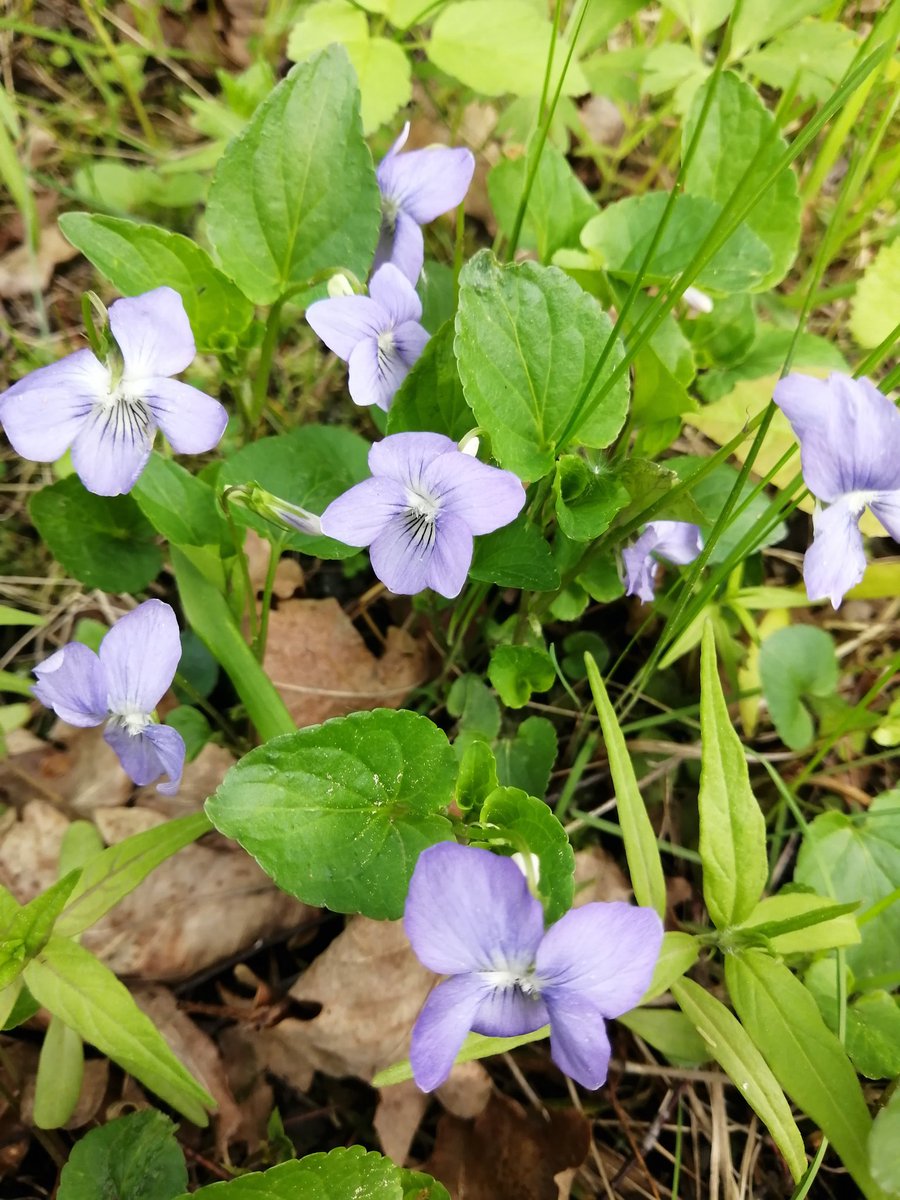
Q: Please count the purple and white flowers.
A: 8